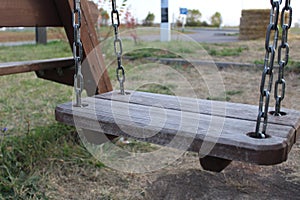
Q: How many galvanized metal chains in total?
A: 4